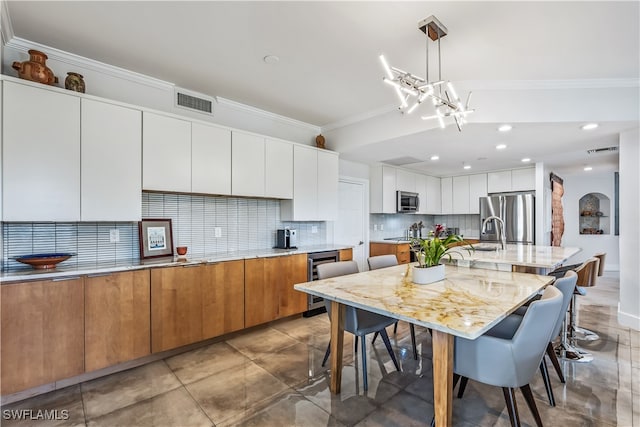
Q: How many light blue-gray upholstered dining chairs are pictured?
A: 4